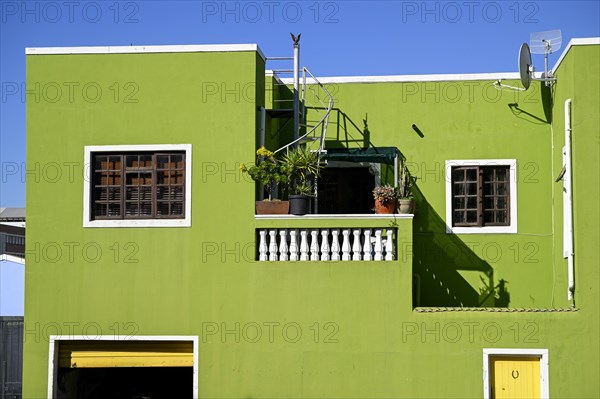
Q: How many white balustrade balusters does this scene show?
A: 13